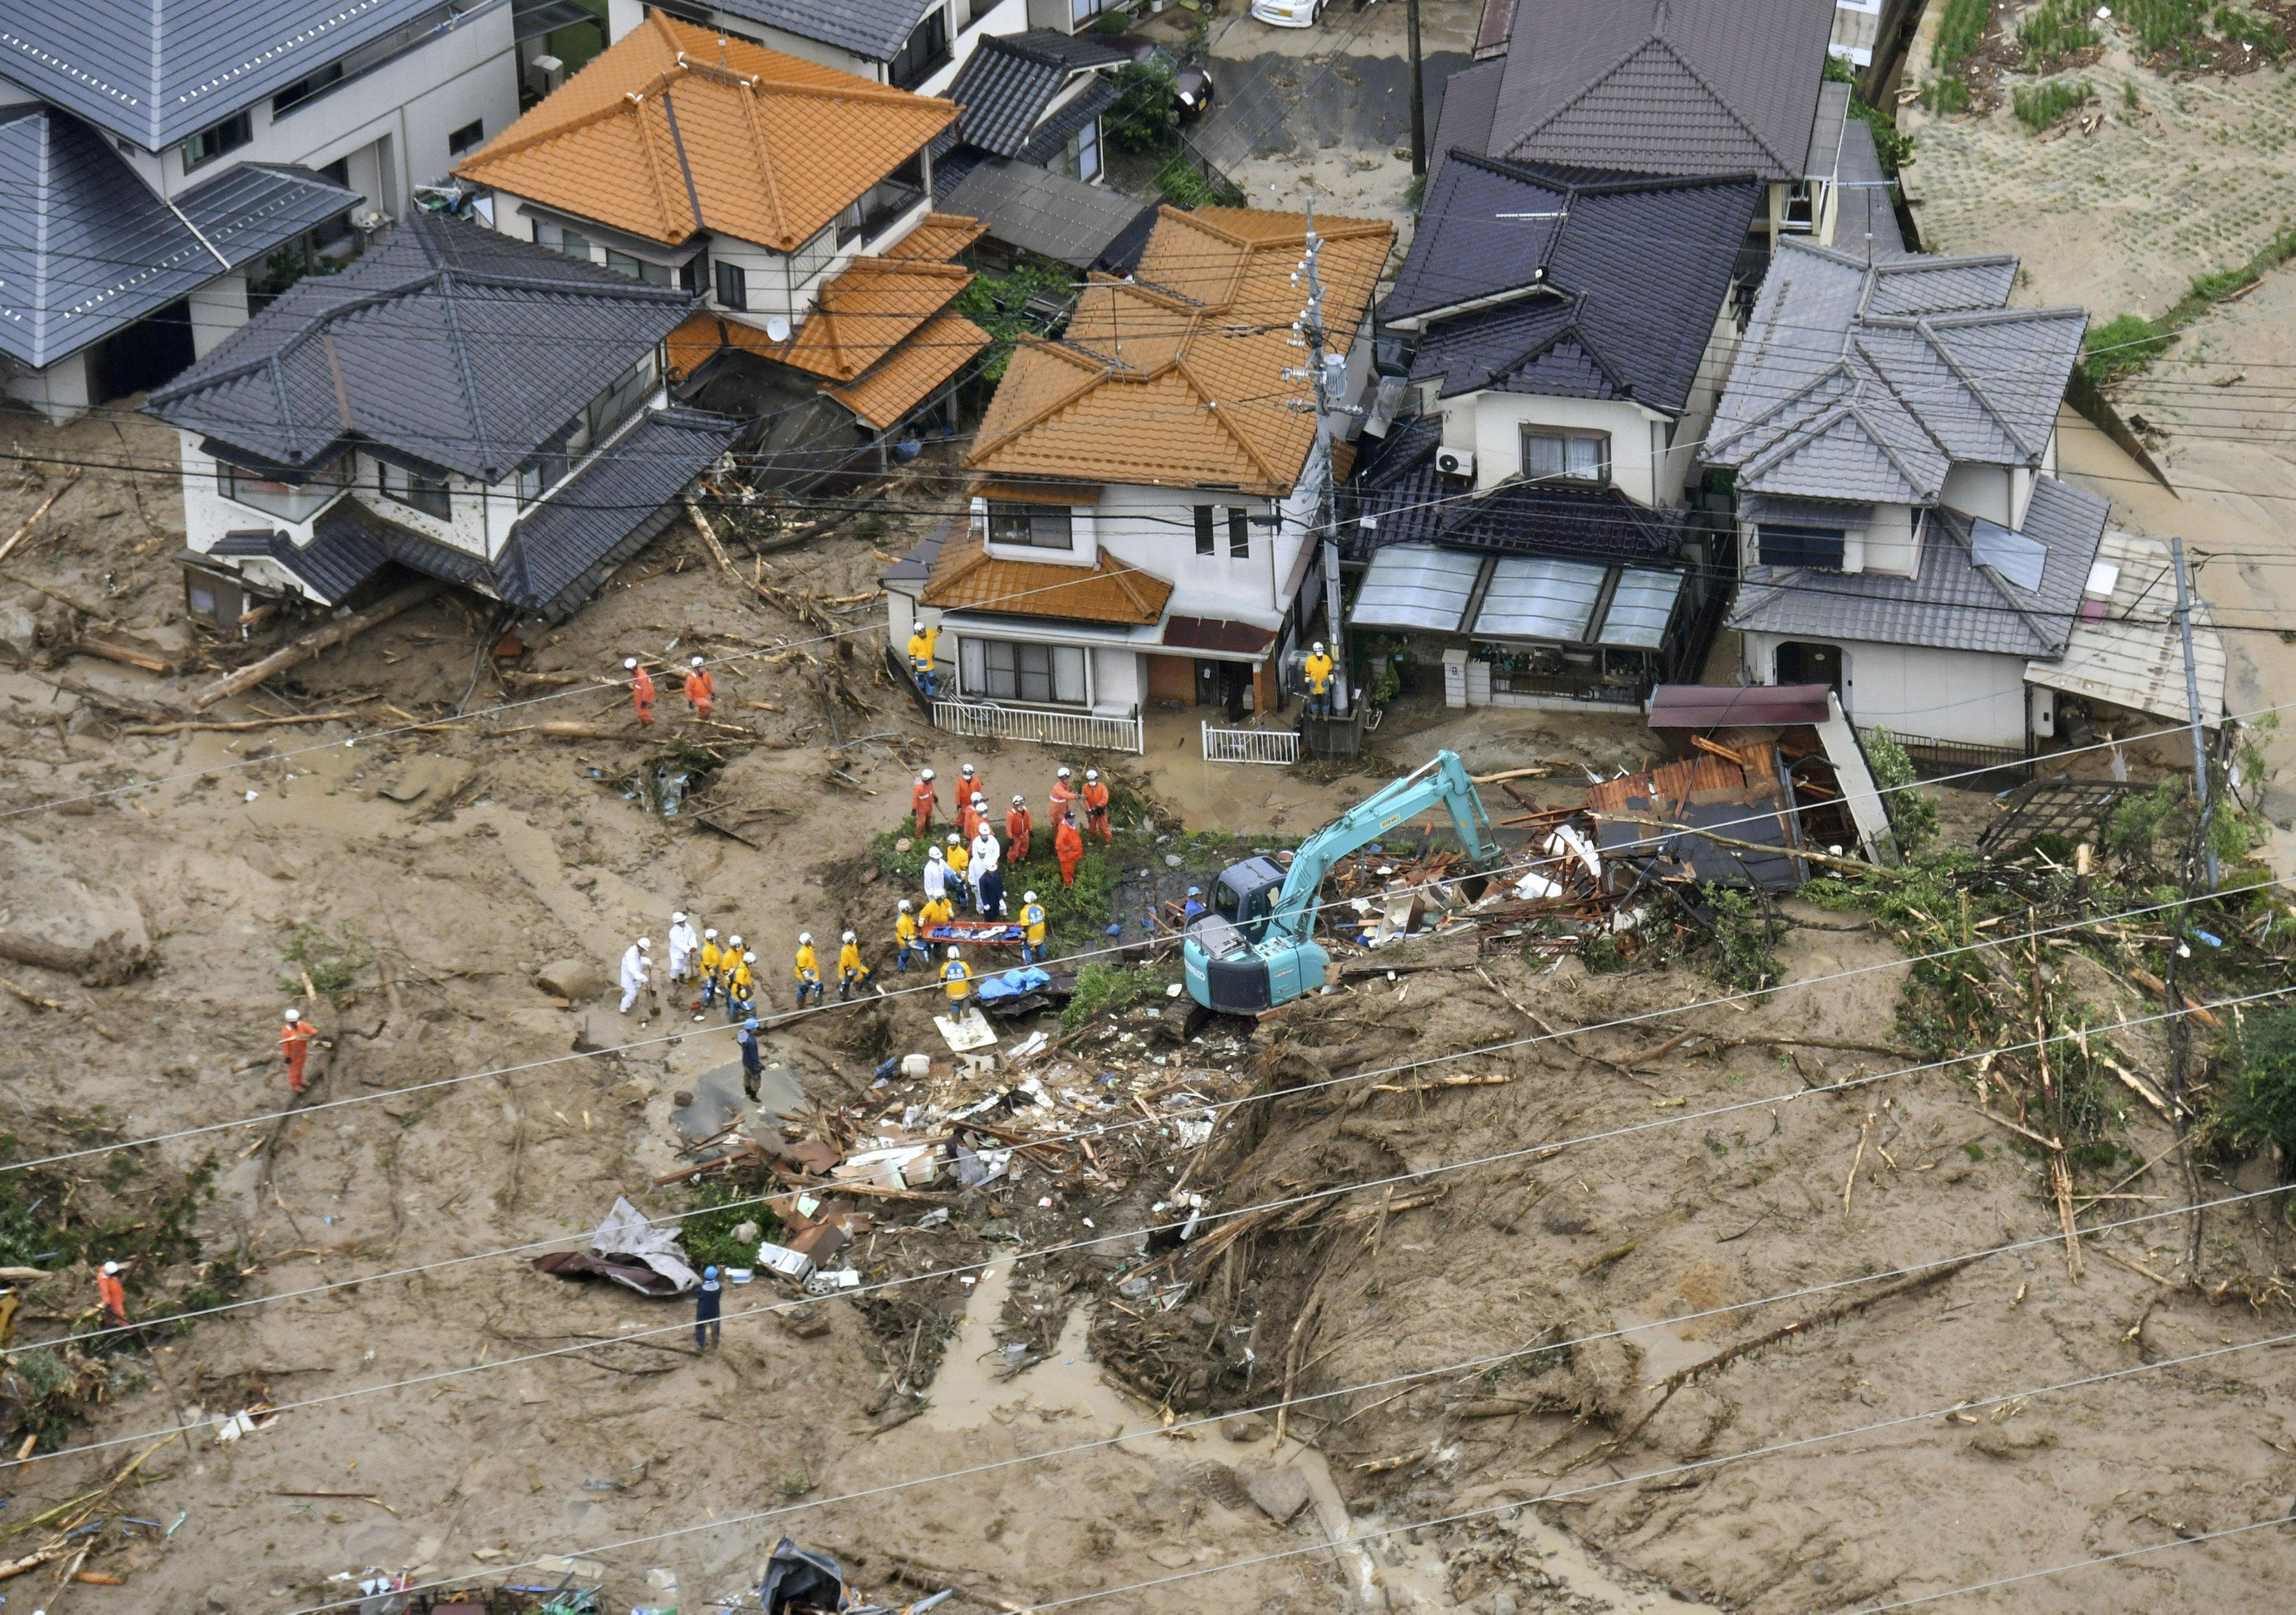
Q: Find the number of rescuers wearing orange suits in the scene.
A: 12